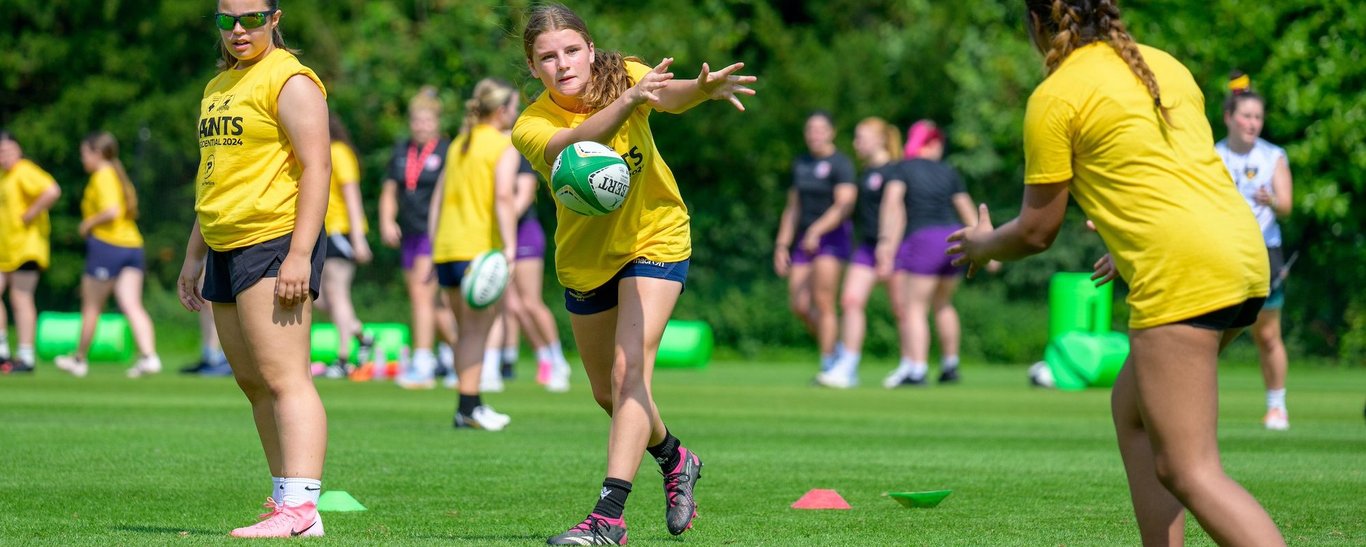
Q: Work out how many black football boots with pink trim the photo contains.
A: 2